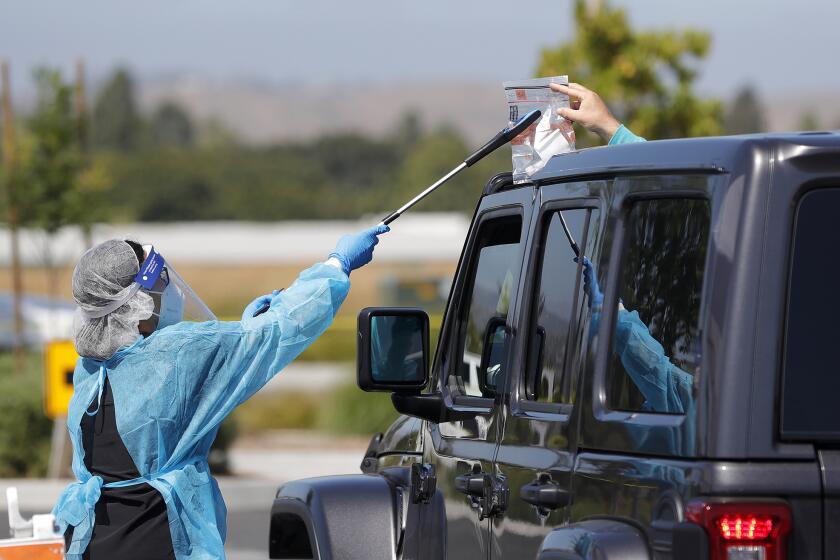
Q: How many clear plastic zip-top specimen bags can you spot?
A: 1